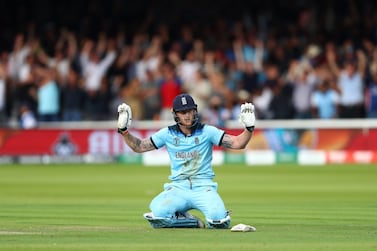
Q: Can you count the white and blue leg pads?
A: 2